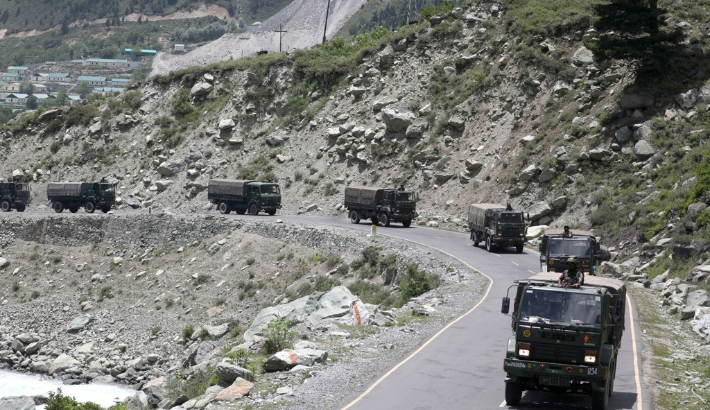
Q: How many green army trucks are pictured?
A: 7